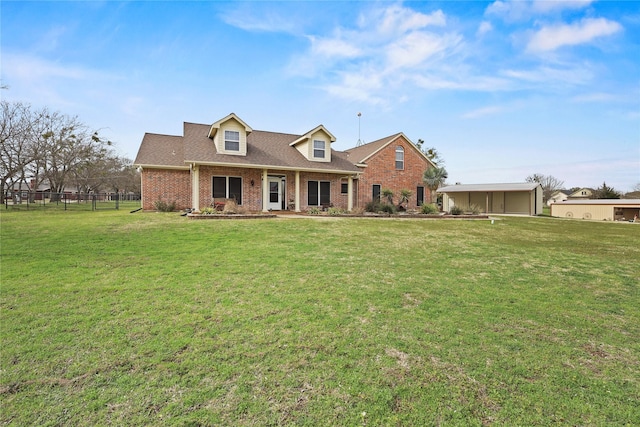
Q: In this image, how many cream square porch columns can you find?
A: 4